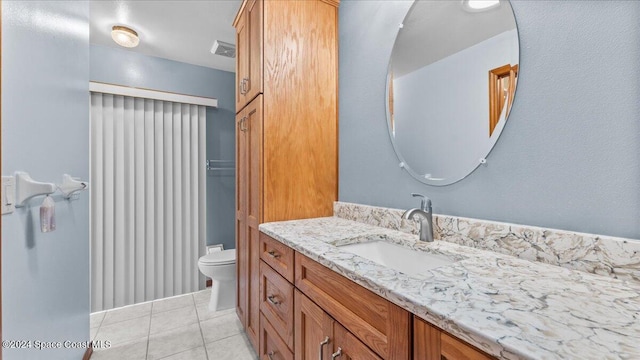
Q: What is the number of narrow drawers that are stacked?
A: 3